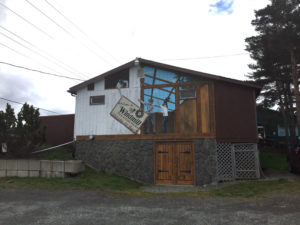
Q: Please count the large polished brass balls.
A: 0